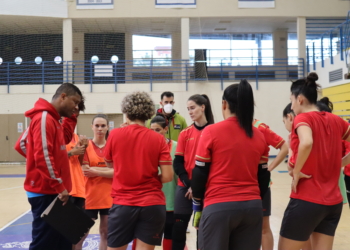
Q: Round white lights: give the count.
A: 6